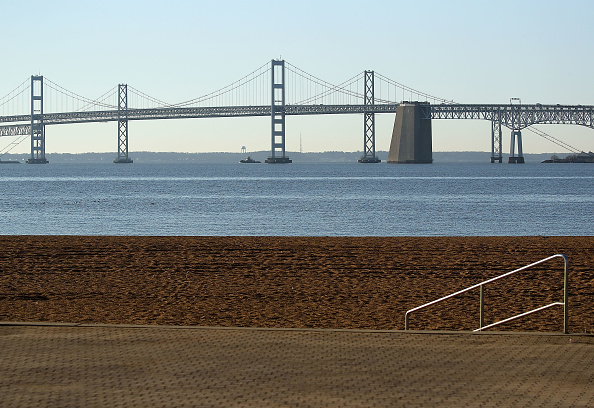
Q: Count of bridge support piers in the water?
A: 7